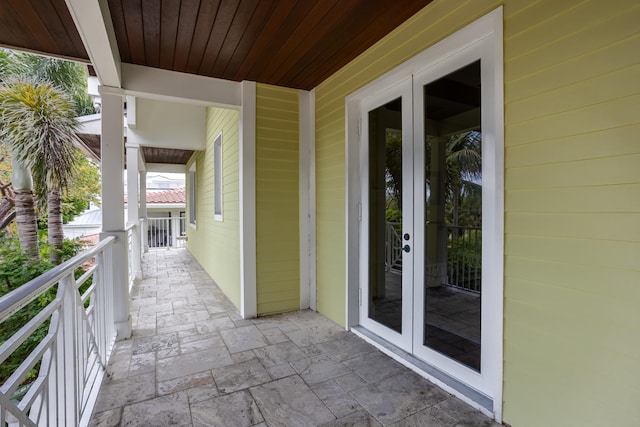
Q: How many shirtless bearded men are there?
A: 0